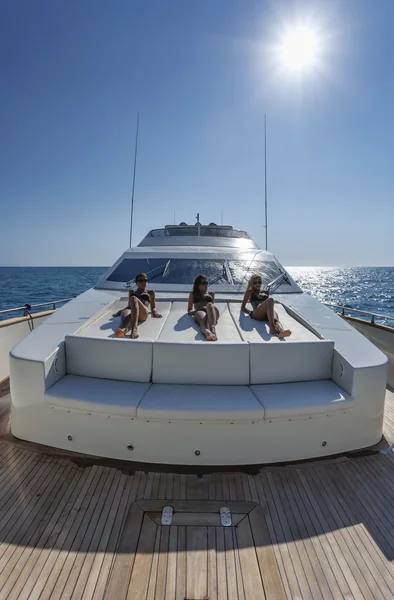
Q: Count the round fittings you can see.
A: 4